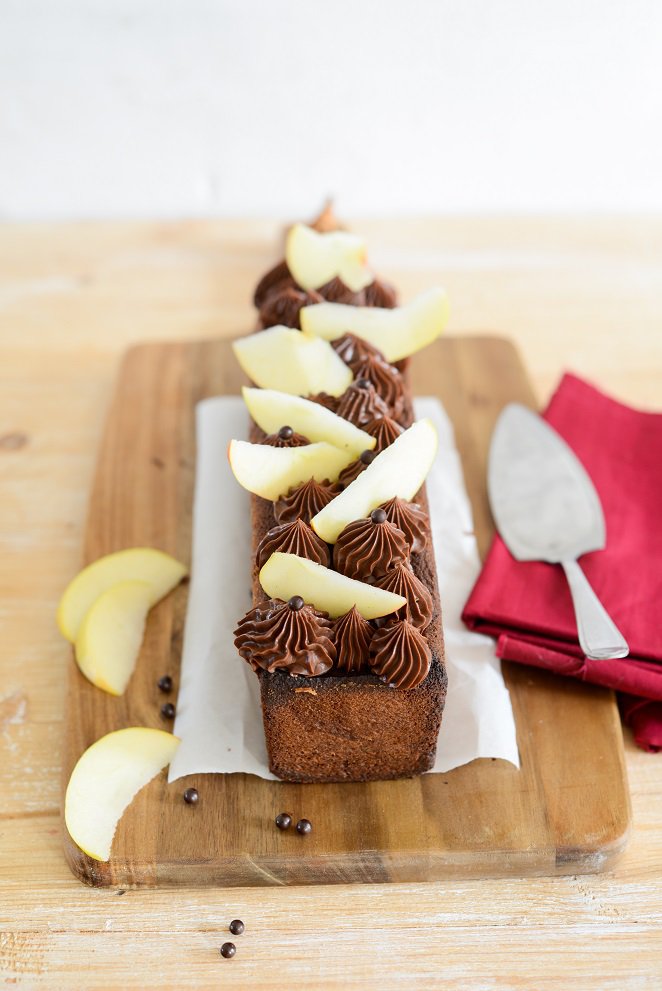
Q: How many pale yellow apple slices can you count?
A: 10